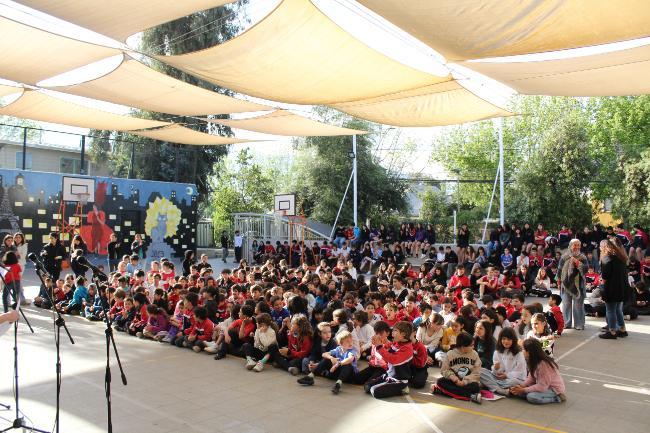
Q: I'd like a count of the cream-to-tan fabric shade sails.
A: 11